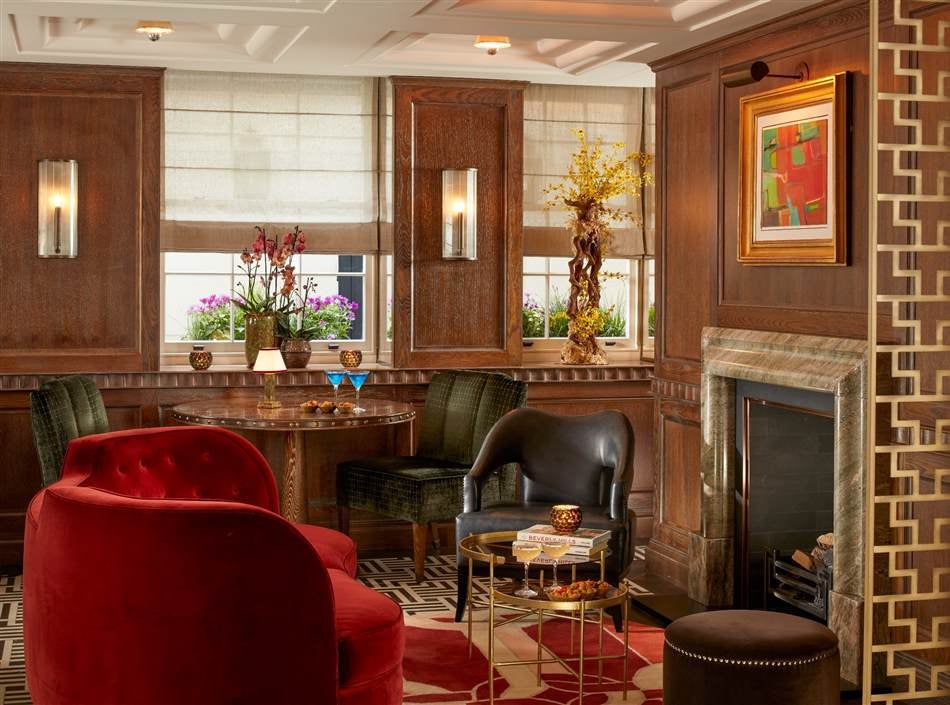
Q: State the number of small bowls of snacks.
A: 6